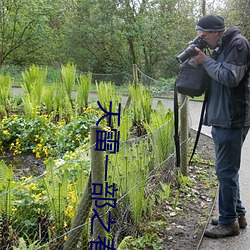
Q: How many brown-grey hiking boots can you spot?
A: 2